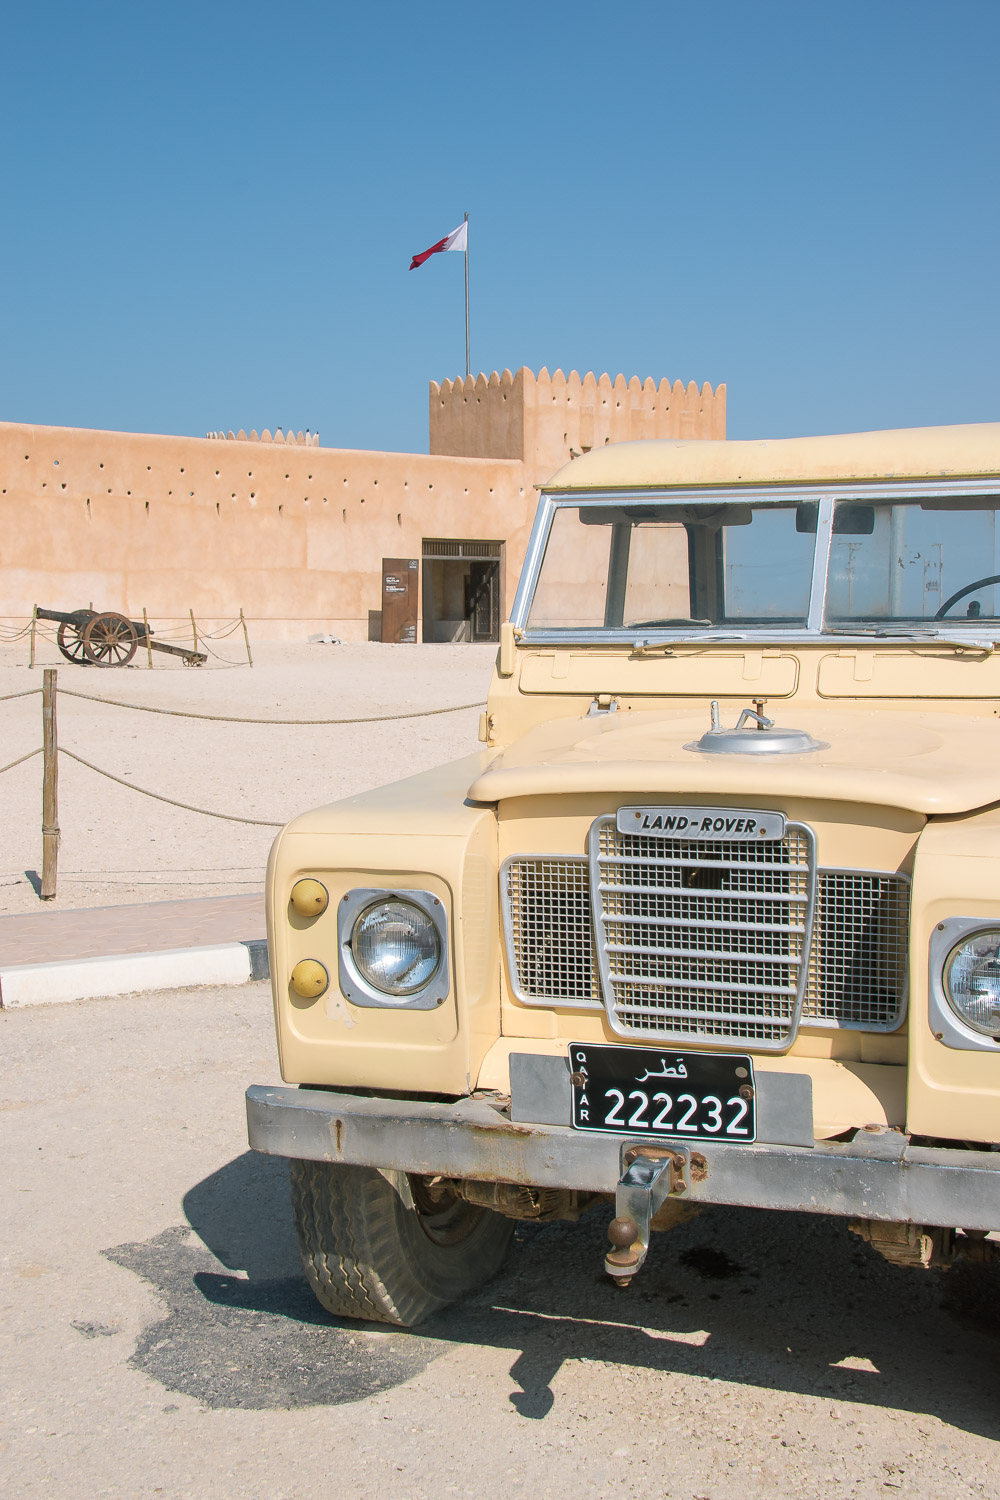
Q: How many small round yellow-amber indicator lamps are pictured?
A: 2